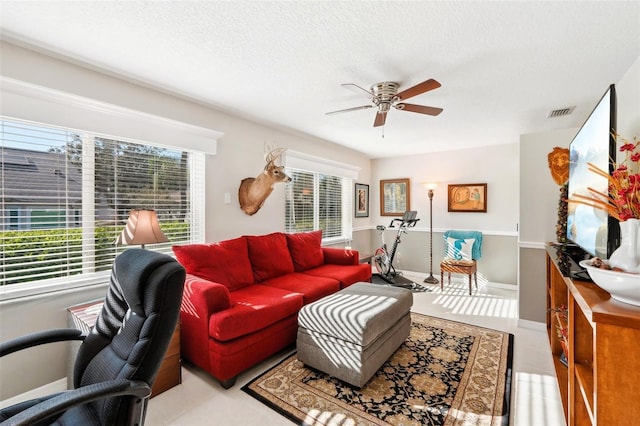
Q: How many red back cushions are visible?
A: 3